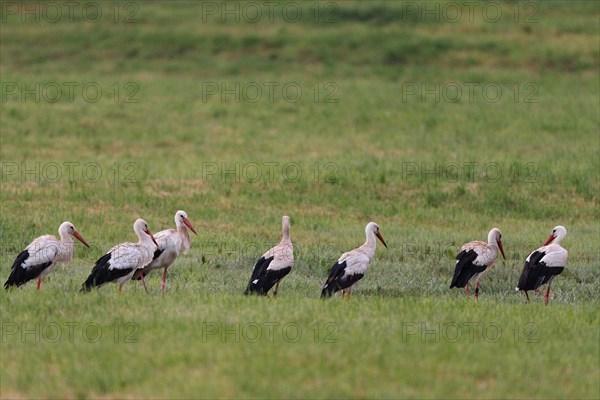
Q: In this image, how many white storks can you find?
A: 7